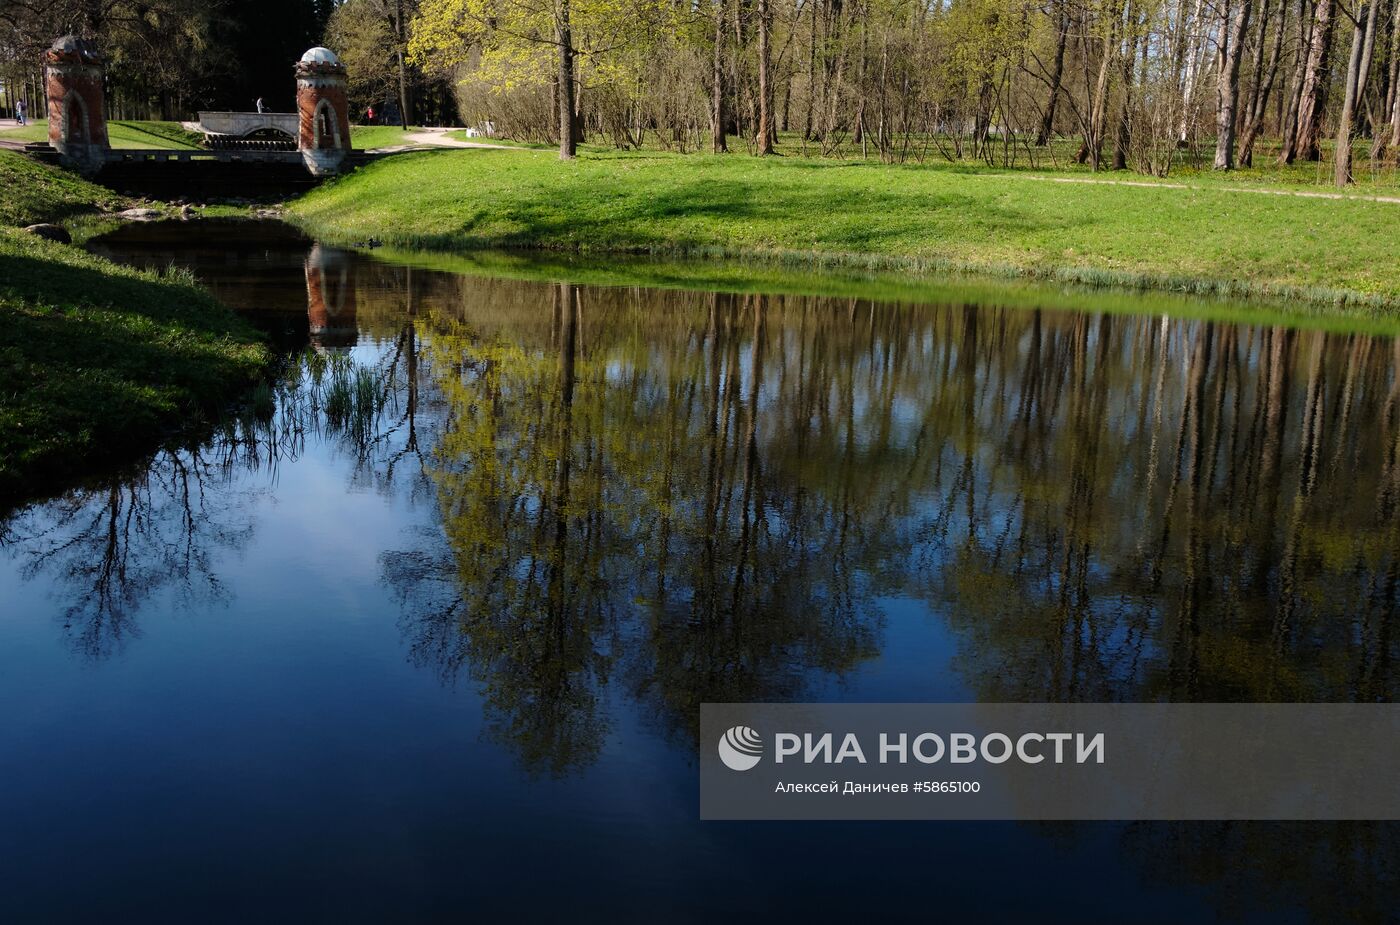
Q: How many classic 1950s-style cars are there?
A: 0